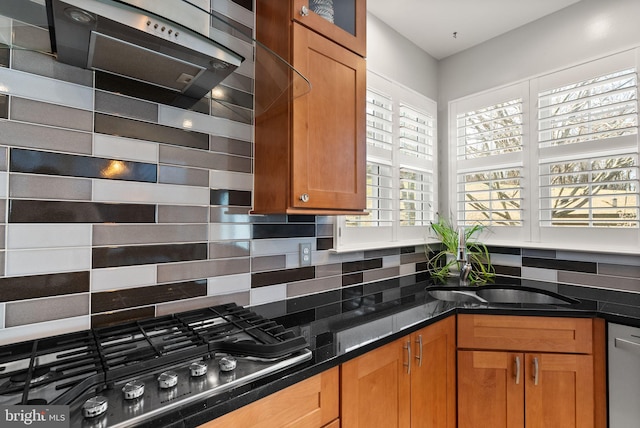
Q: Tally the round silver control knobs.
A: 5